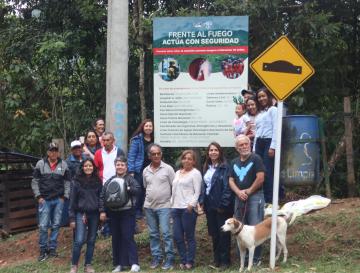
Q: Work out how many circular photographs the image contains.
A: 3